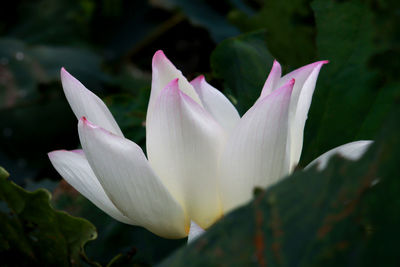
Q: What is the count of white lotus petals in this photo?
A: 11